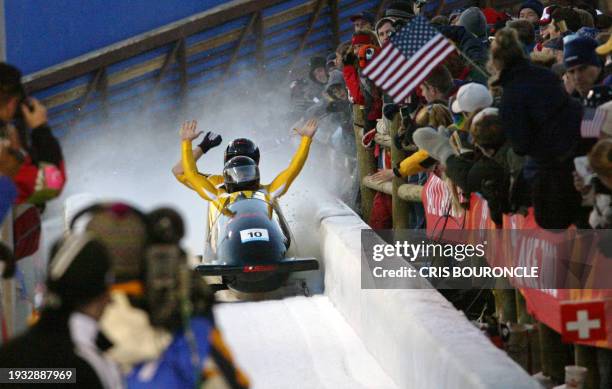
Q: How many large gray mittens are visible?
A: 1